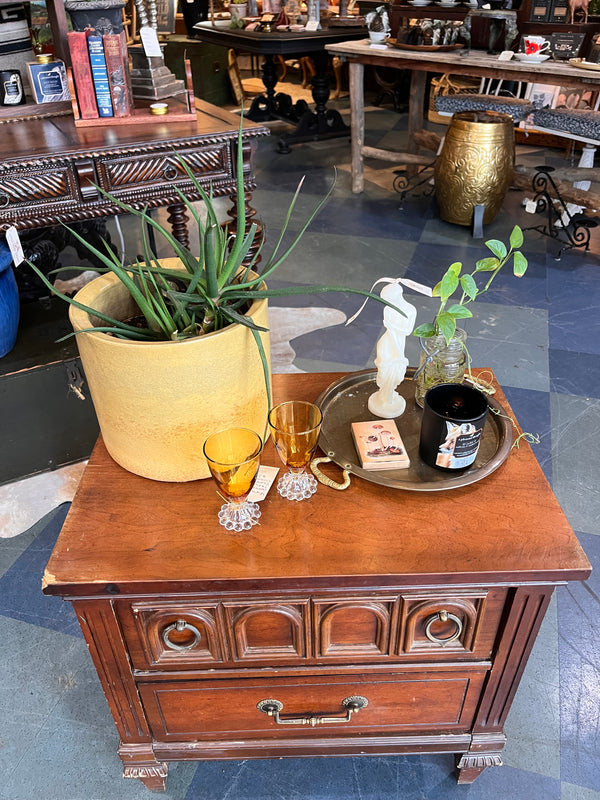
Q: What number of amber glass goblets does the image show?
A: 2